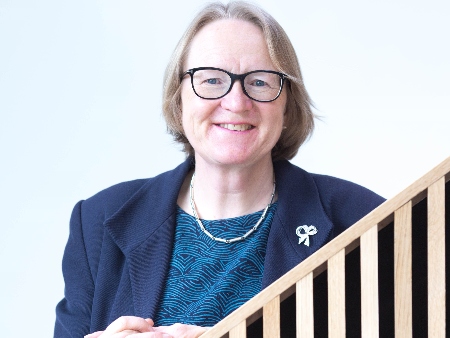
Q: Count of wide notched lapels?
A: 2